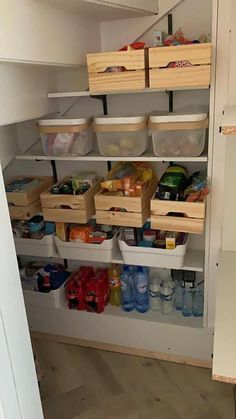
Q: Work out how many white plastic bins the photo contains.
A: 4